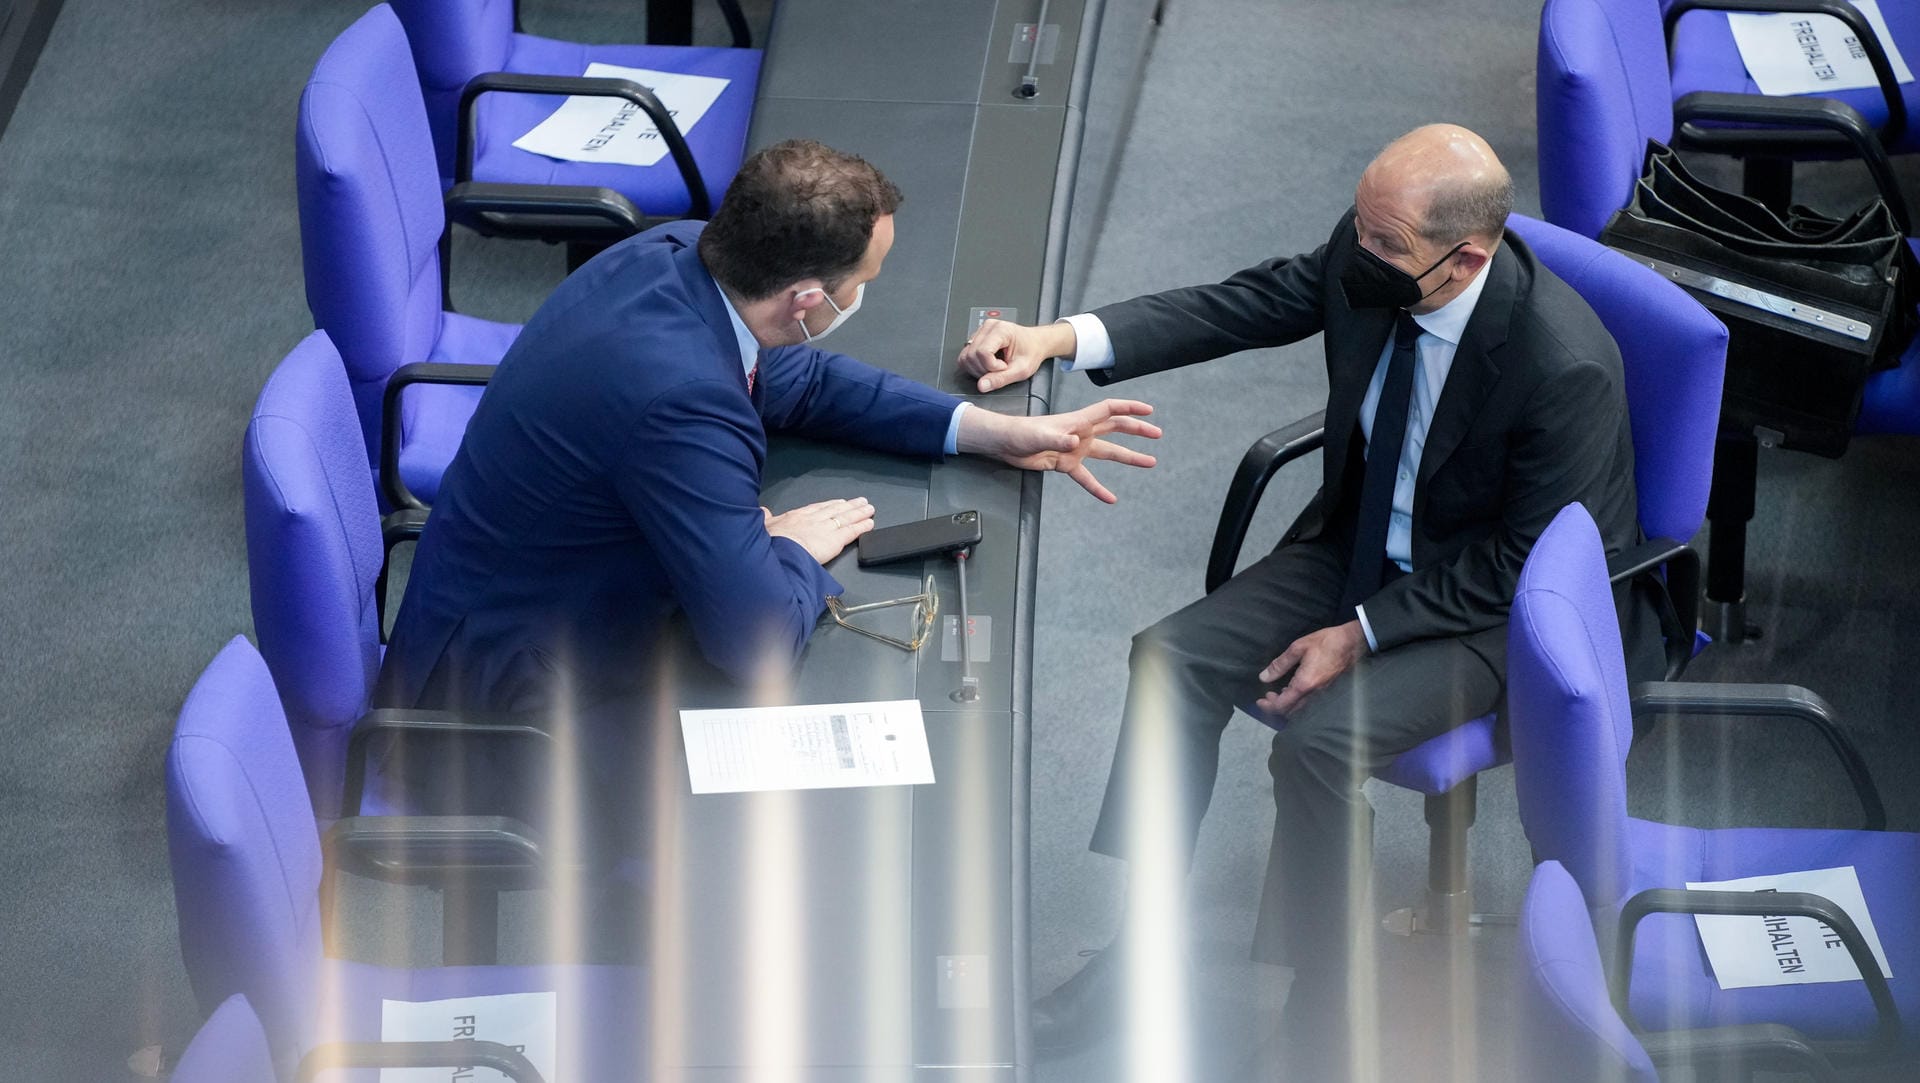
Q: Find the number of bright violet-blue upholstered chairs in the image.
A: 10